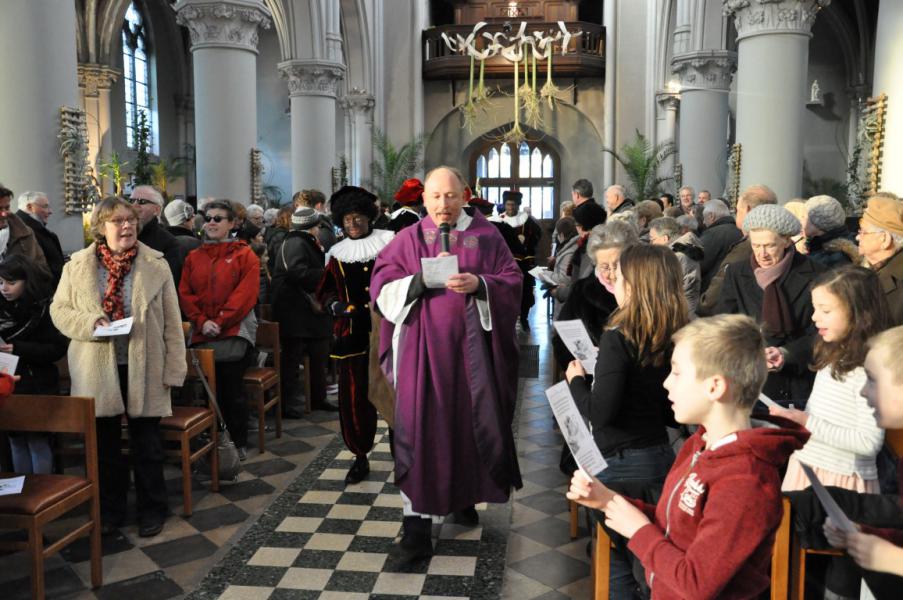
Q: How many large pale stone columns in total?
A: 6